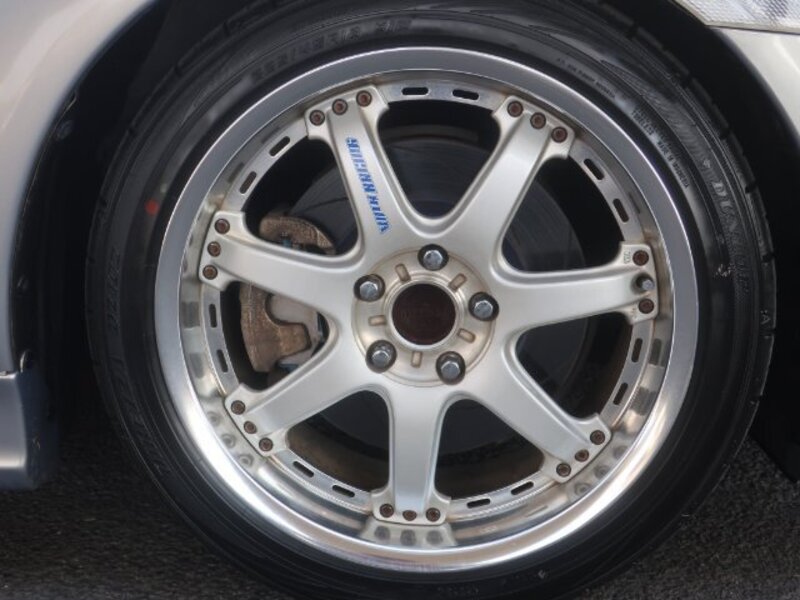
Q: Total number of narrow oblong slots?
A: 14